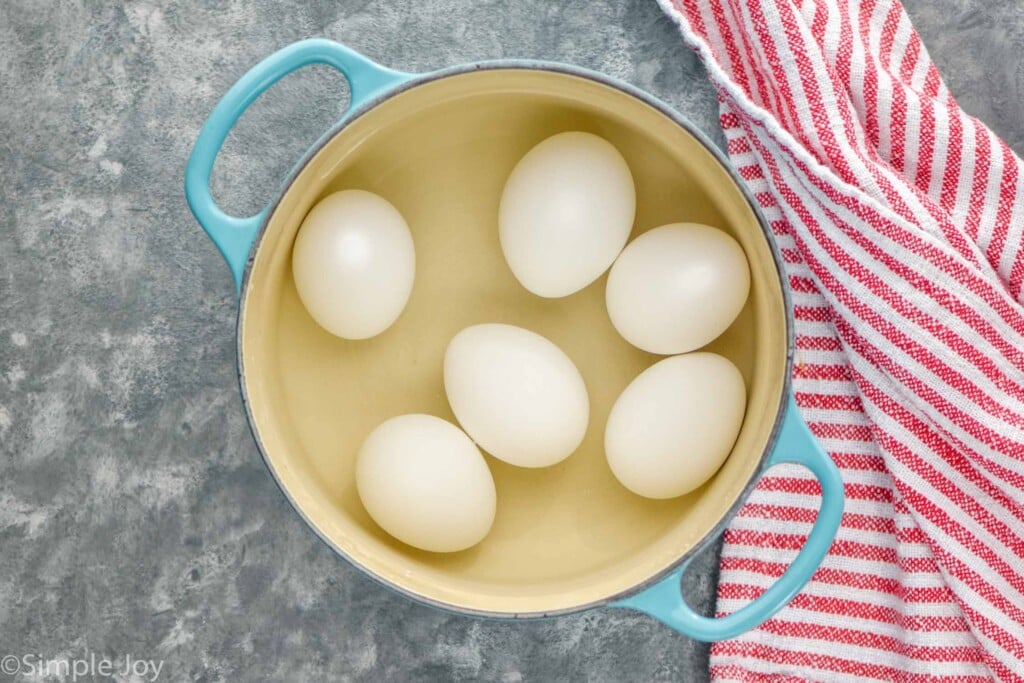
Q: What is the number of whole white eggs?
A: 6